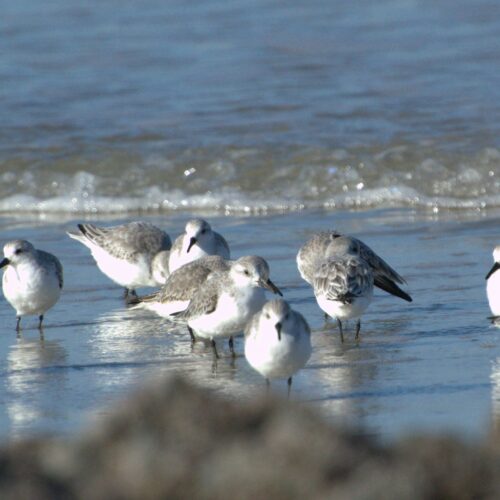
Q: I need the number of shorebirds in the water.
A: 9